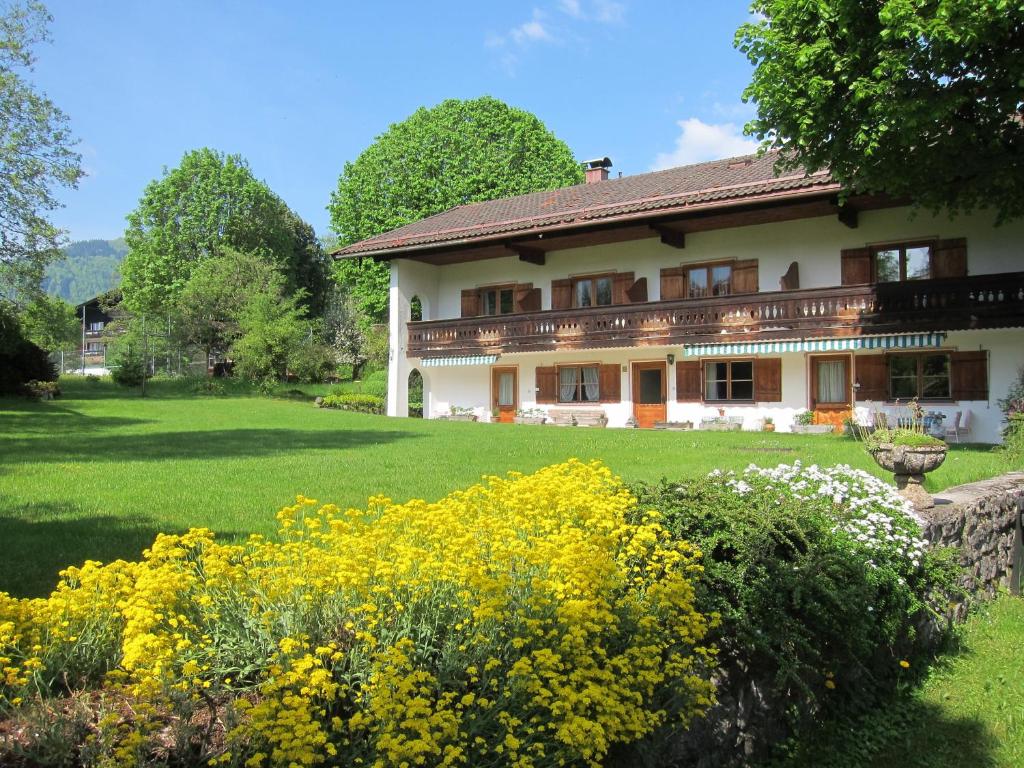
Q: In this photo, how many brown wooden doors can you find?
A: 3